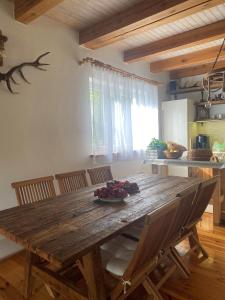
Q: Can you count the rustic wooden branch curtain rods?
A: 1